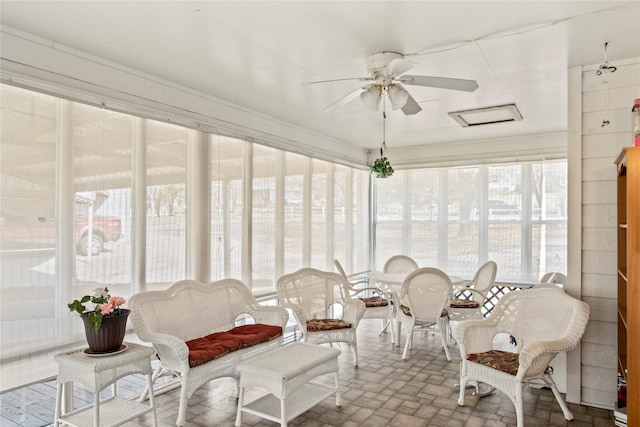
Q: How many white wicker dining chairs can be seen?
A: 4